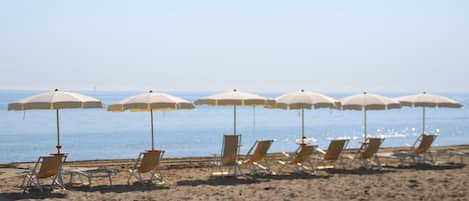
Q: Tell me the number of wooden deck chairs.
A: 8